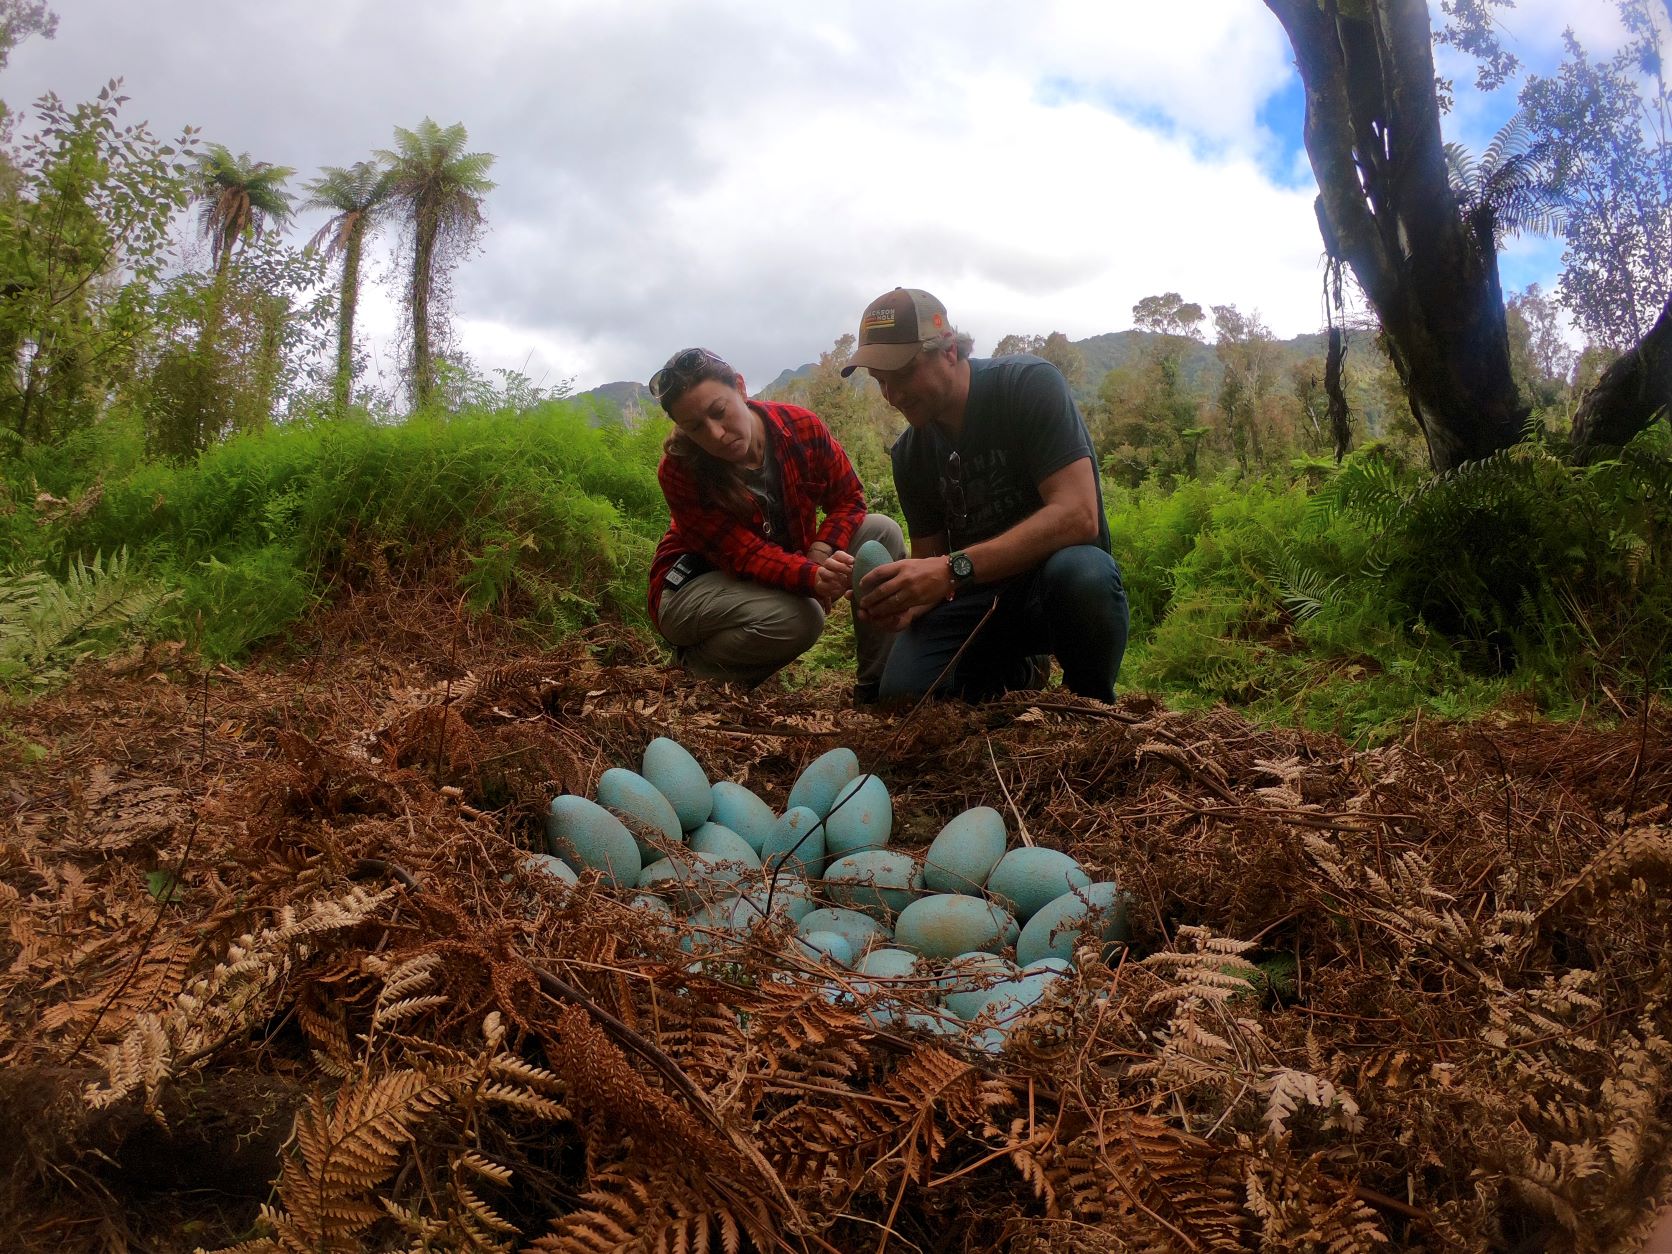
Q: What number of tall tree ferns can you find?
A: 3